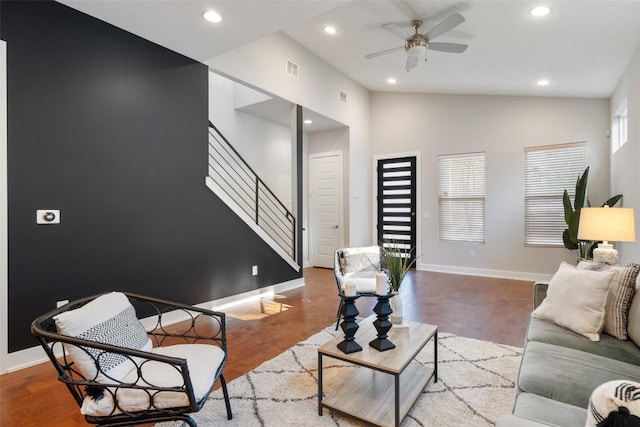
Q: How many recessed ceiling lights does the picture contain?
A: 6